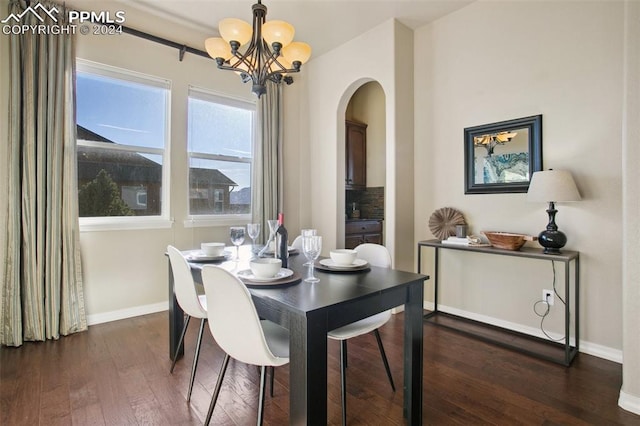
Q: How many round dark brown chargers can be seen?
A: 4